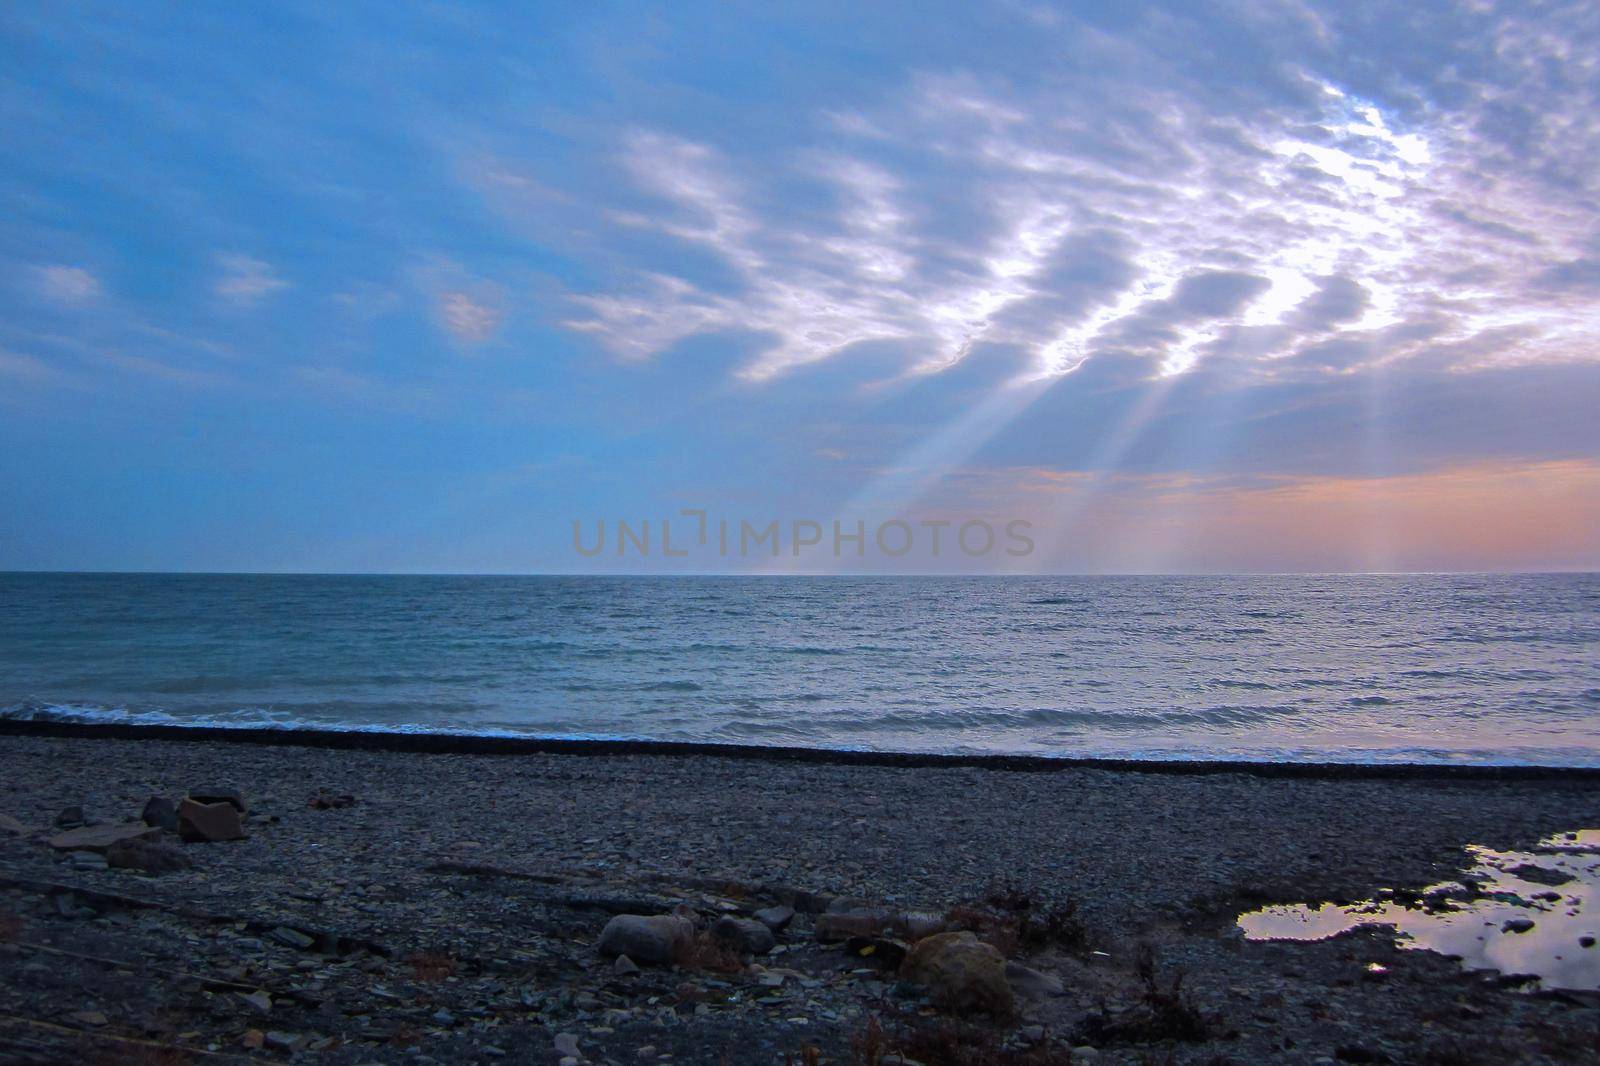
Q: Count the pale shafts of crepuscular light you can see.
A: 4